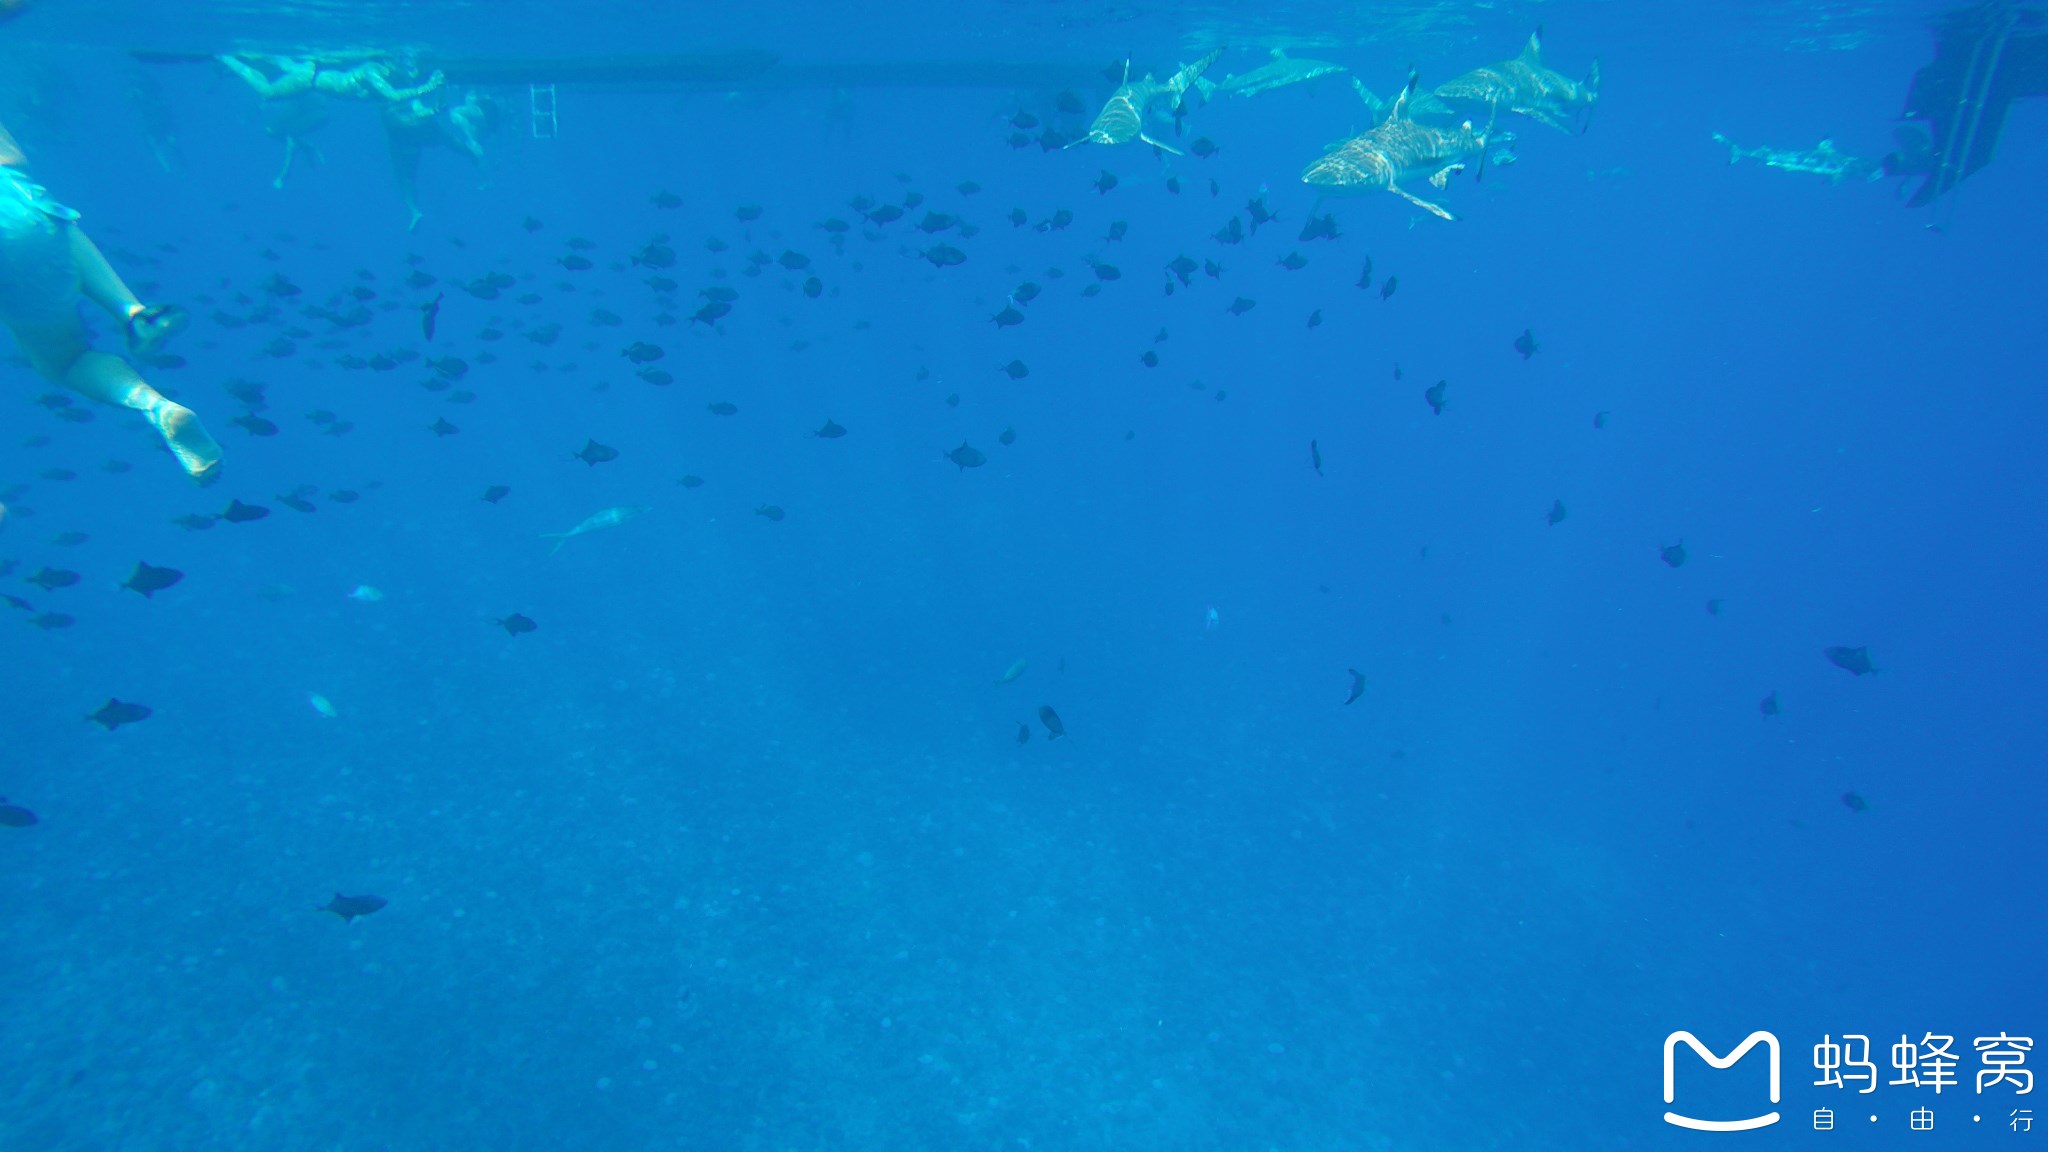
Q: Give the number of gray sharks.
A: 6